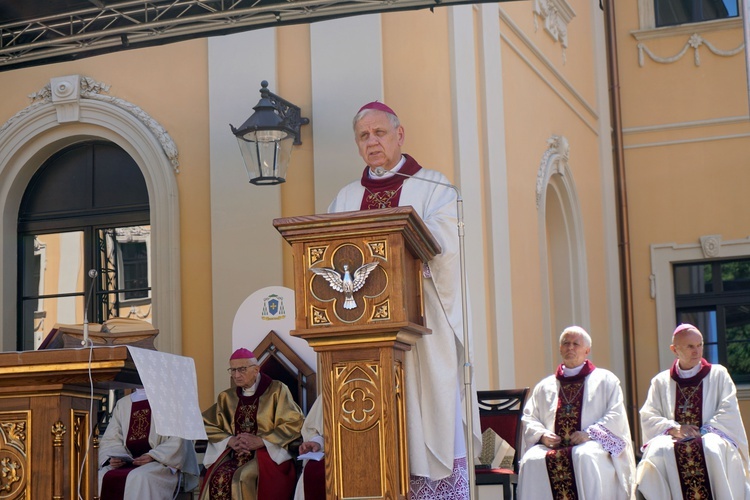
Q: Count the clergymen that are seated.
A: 5